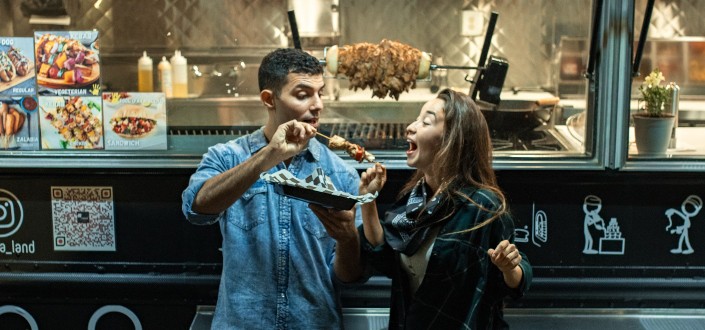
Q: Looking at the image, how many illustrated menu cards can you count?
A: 5